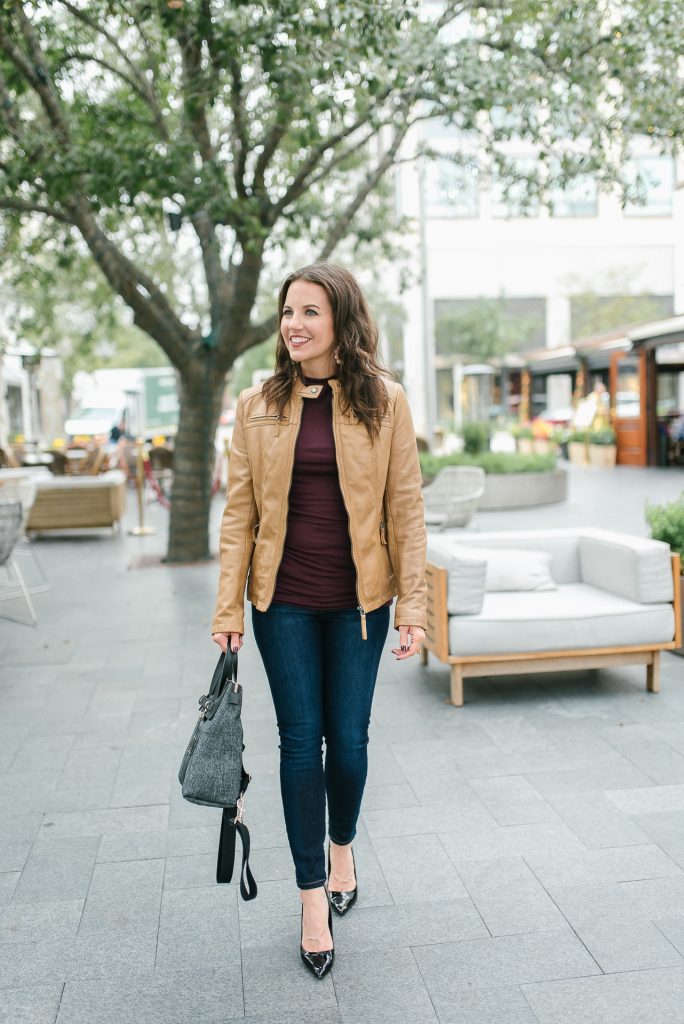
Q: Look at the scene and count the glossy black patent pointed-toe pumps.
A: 2